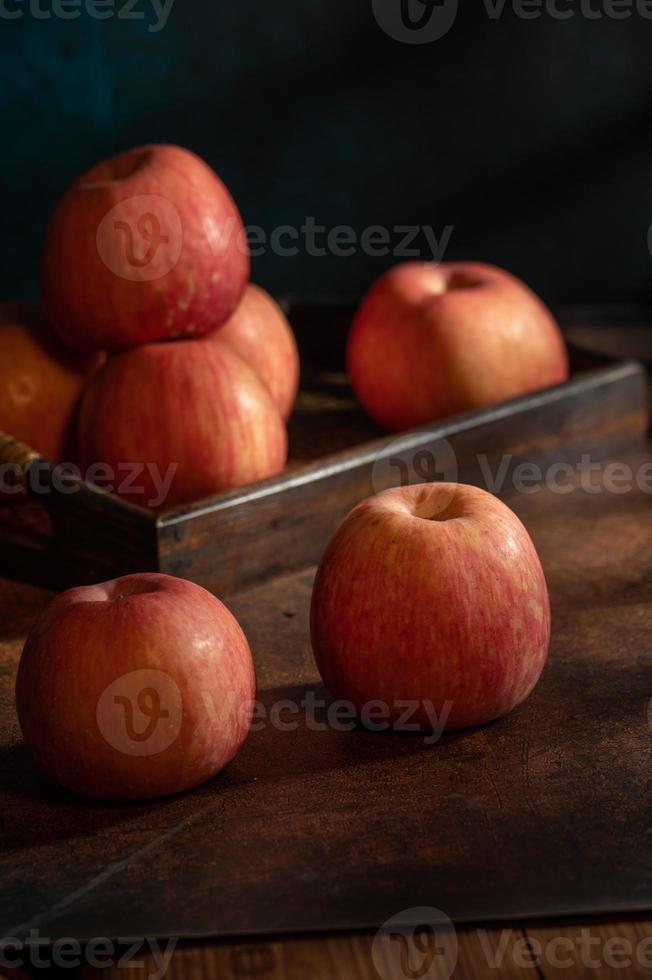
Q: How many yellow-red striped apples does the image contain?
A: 7